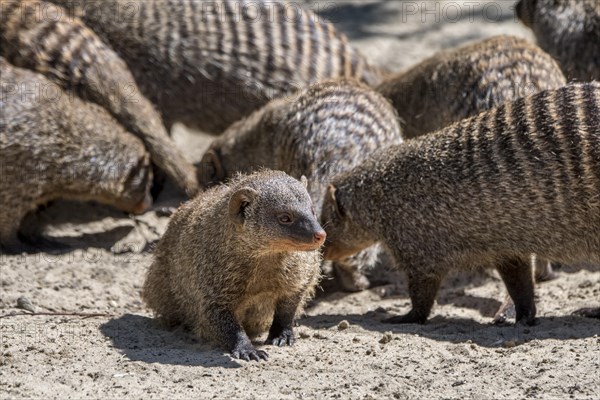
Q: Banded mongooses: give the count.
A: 8